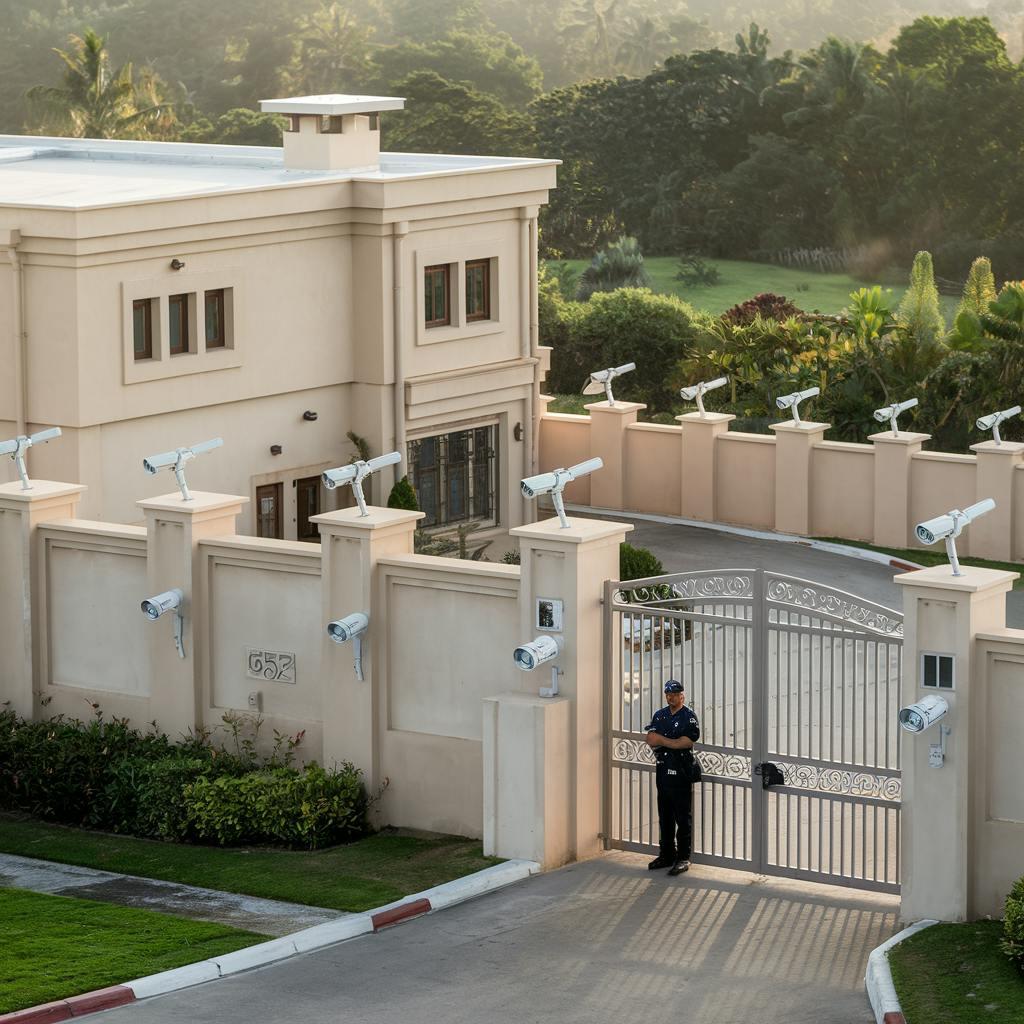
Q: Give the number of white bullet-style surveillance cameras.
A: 14